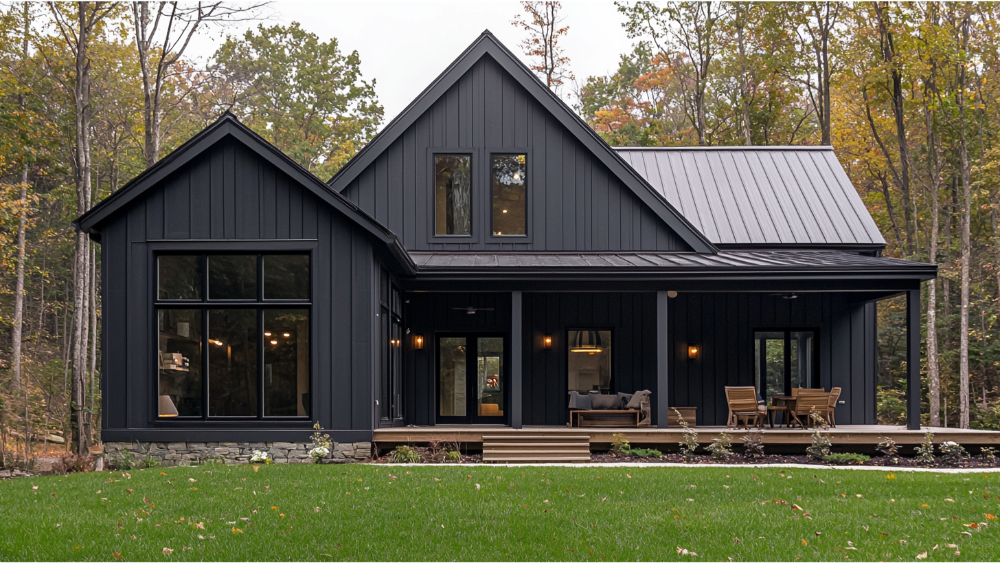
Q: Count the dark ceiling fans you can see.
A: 2